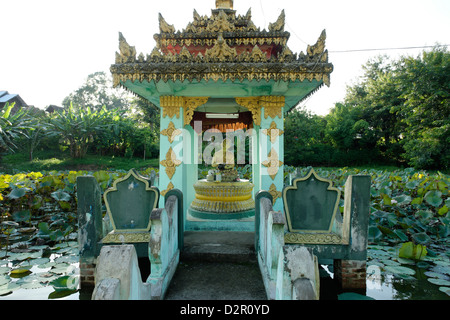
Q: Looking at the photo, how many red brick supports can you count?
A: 2